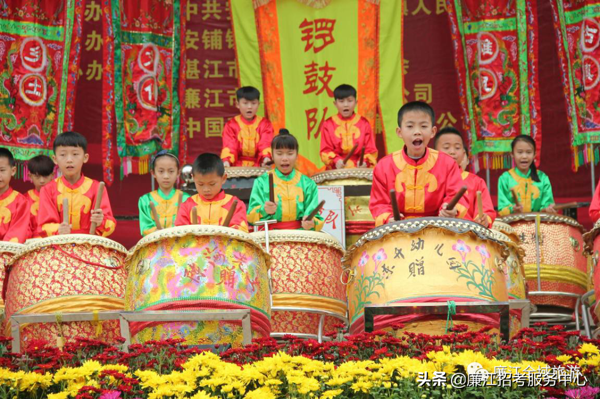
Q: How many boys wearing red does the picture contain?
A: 8